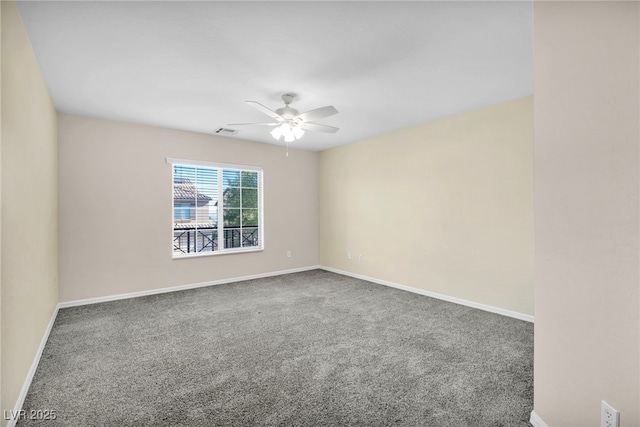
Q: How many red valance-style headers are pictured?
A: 0